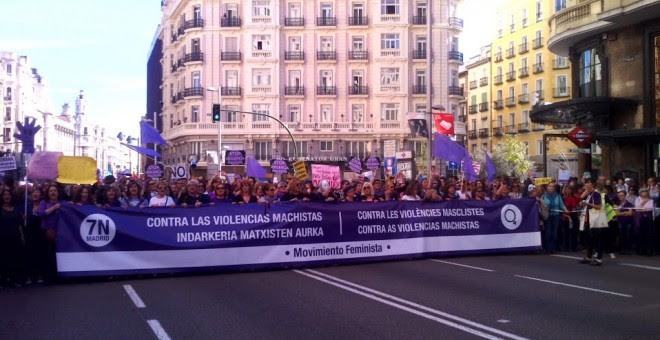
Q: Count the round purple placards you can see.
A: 5